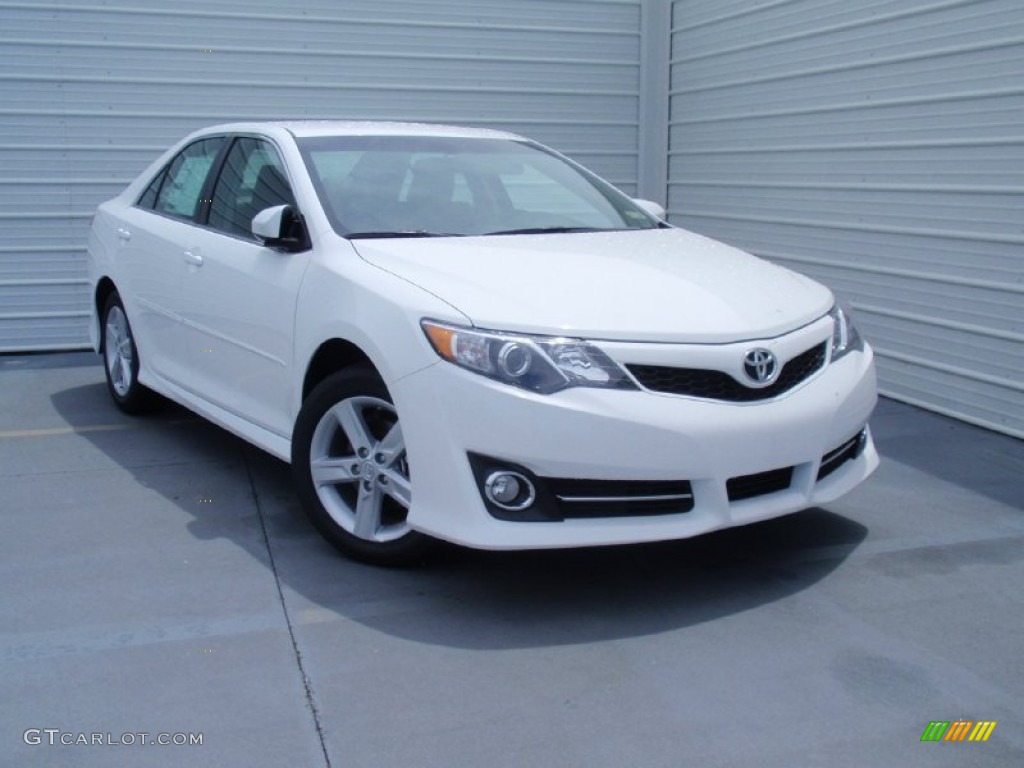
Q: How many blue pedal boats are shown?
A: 0